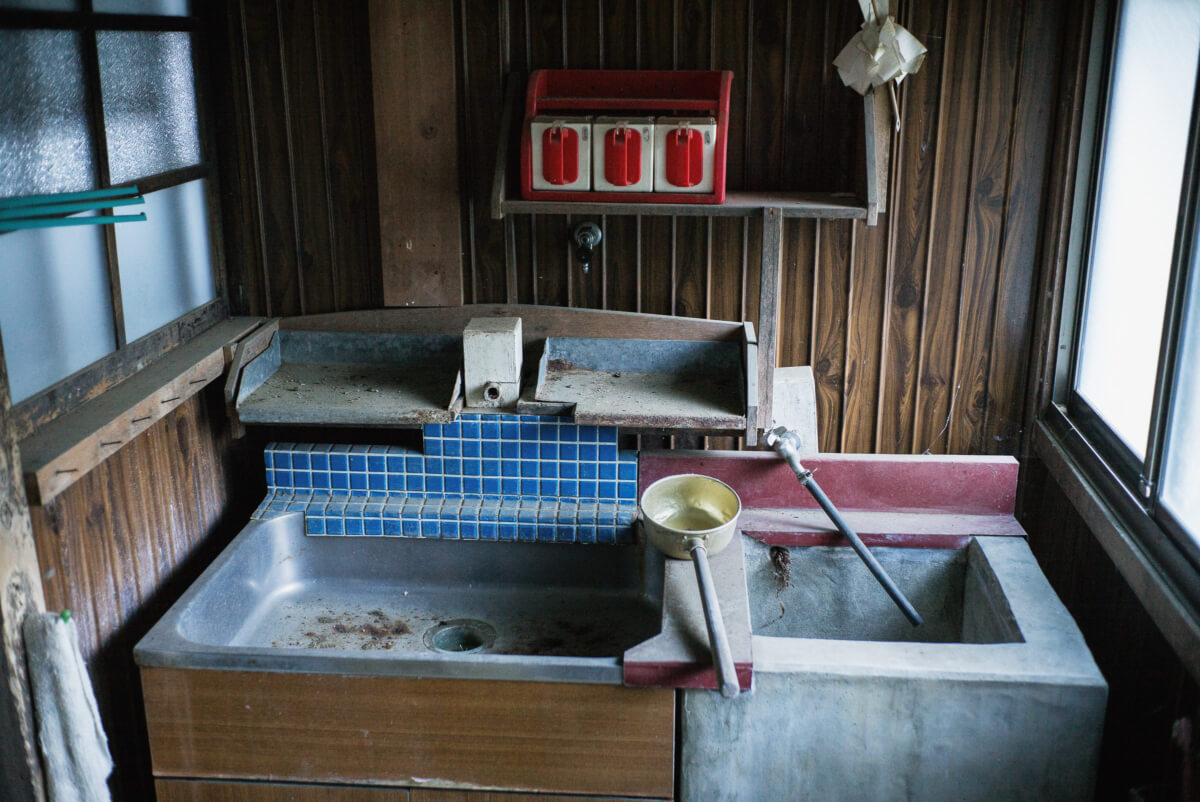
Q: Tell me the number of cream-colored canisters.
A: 3